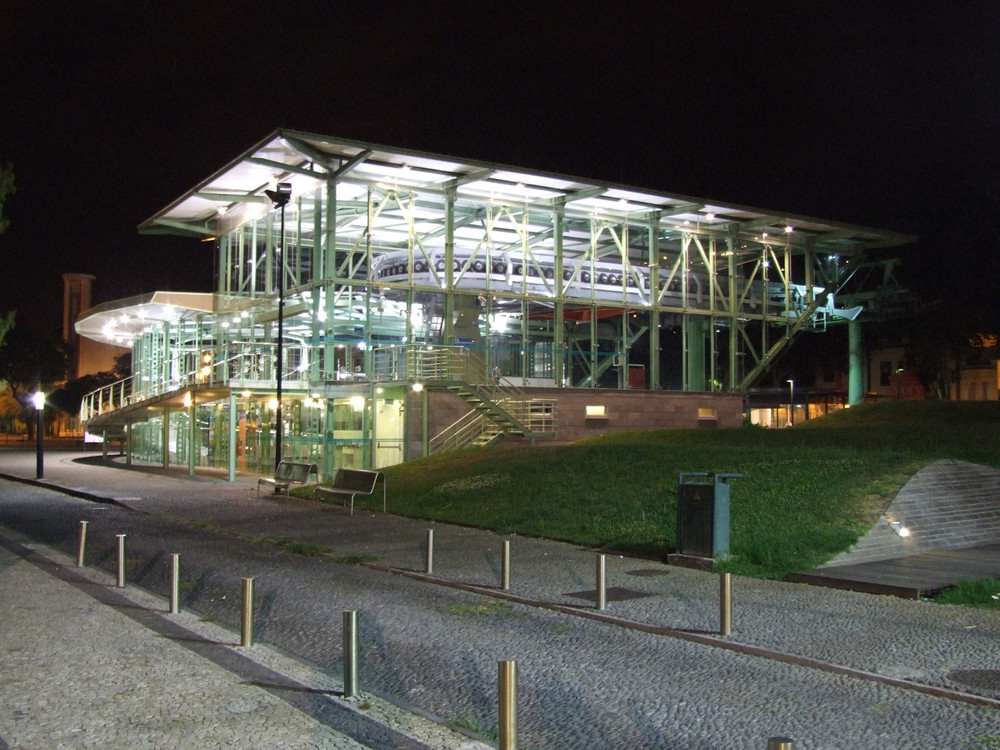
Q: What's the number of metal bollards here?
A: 11